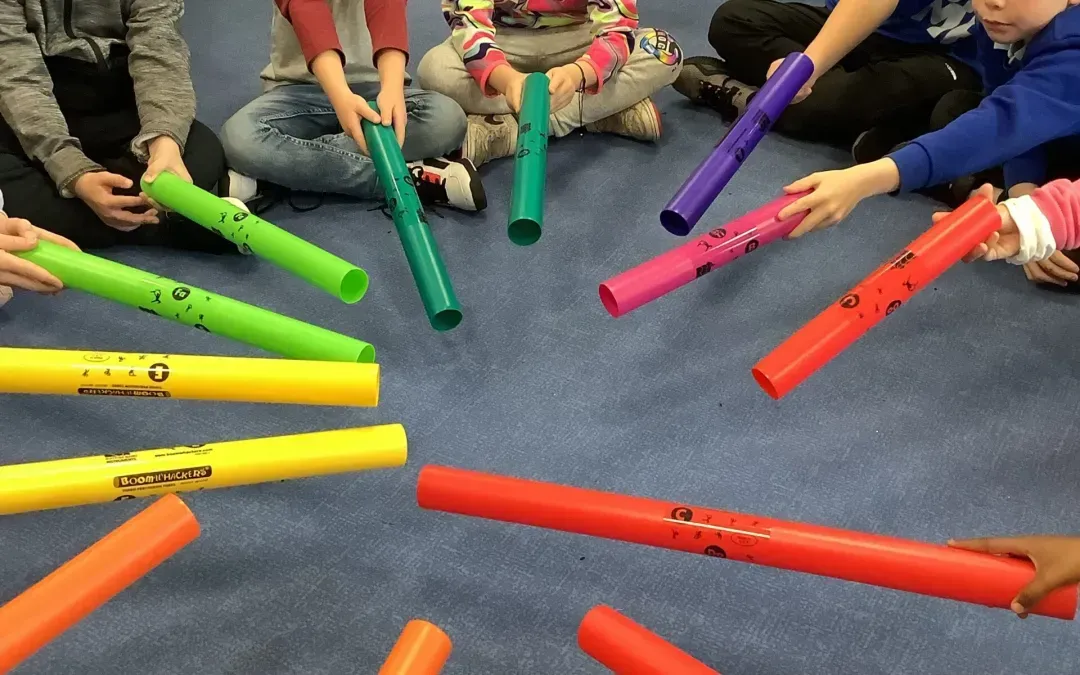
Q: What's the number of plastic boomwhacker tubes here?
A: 13